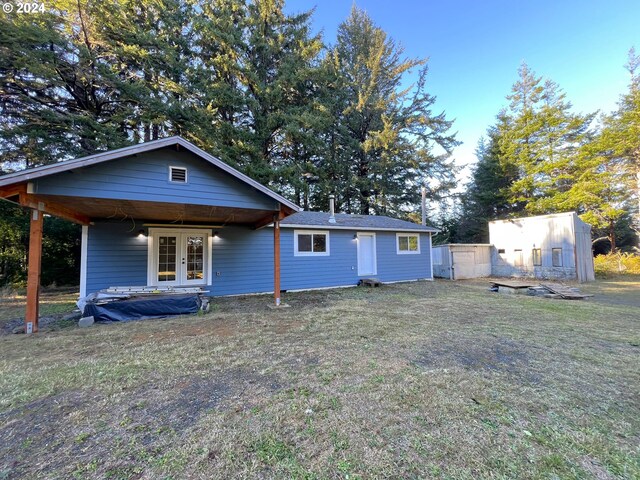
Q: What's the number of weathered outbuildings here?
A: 2